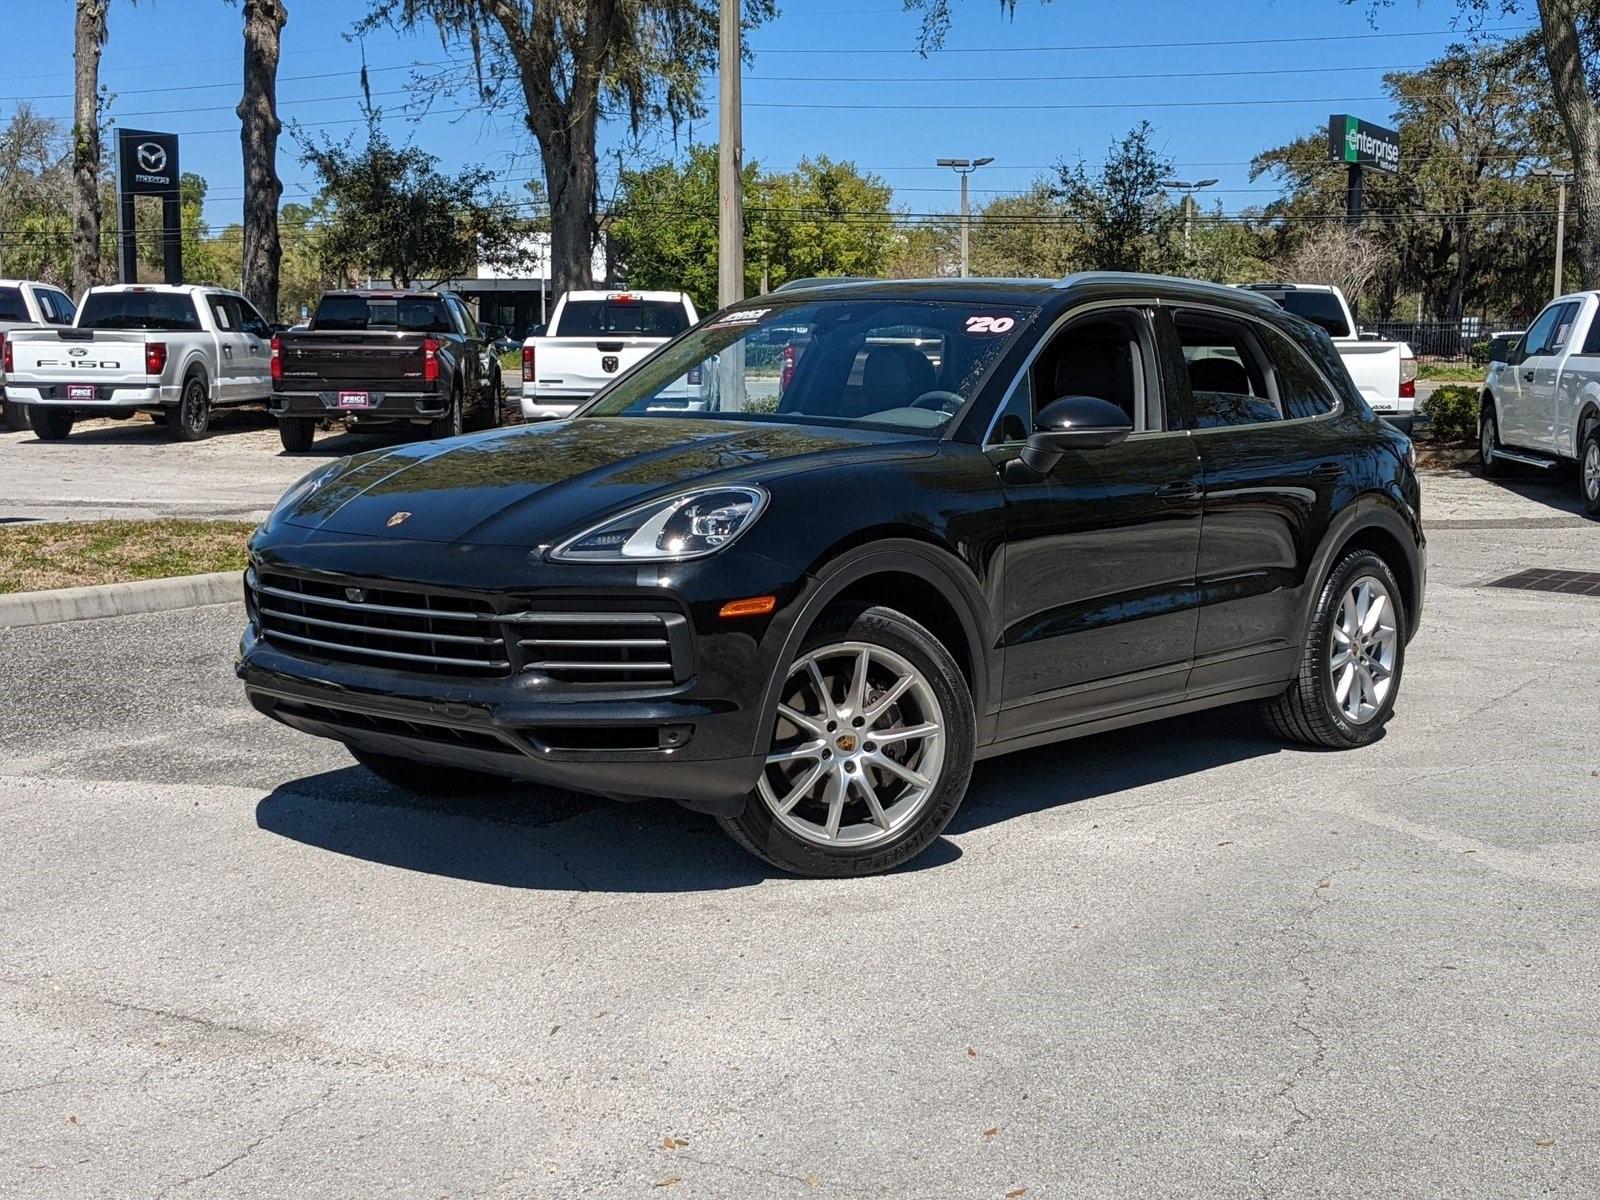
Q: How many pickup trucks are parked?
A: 6